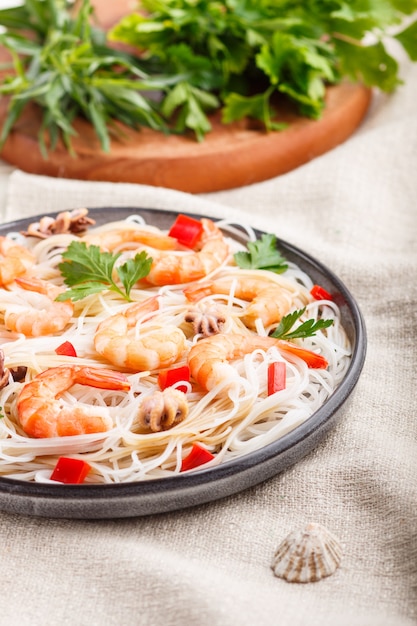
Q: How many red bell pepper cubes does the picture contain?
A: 7